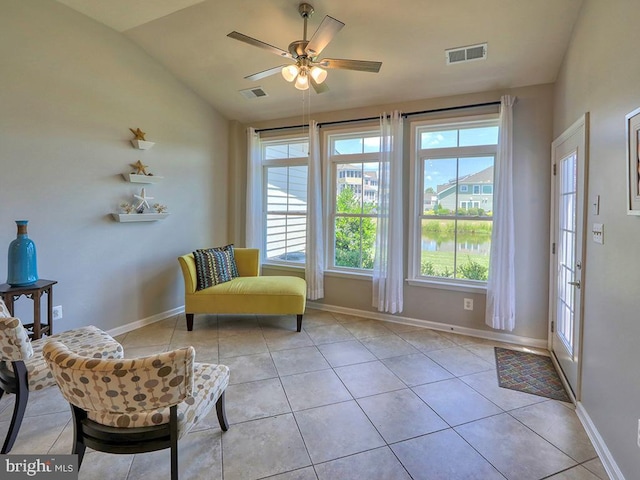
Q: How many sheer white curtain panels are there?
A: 4